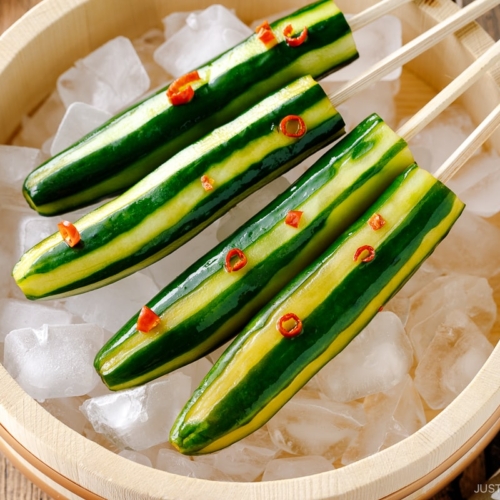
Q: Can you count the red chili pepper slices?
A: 12